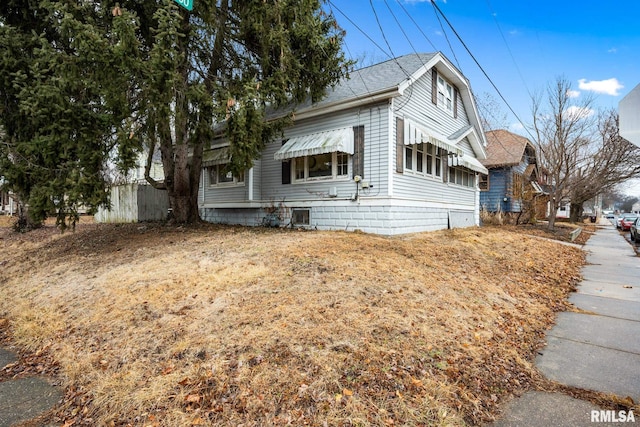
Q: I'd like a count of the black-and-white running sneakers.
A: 0